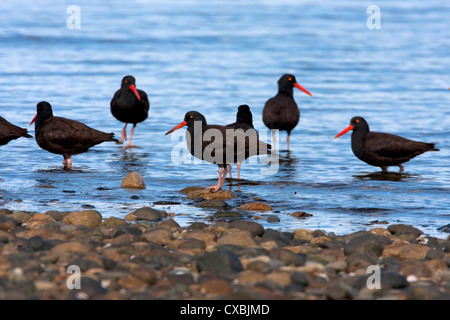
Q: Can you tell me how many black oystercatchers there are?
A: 7